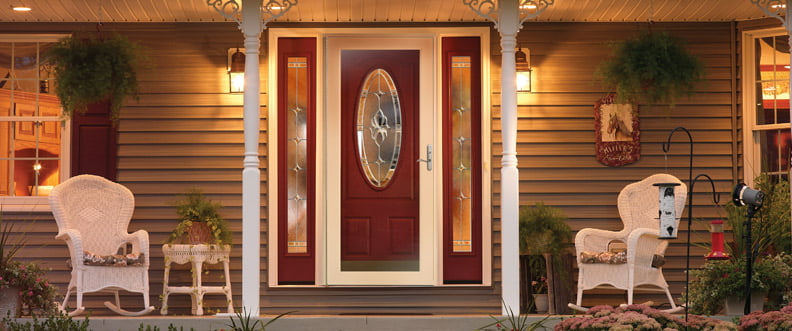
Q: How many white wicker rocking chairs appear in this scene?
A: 2